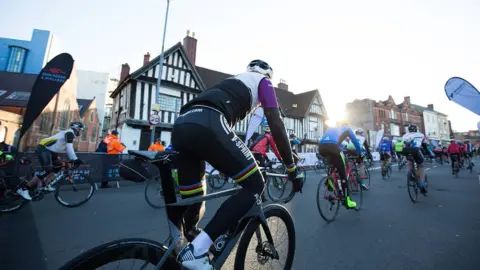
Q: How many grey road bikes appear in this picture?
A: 1